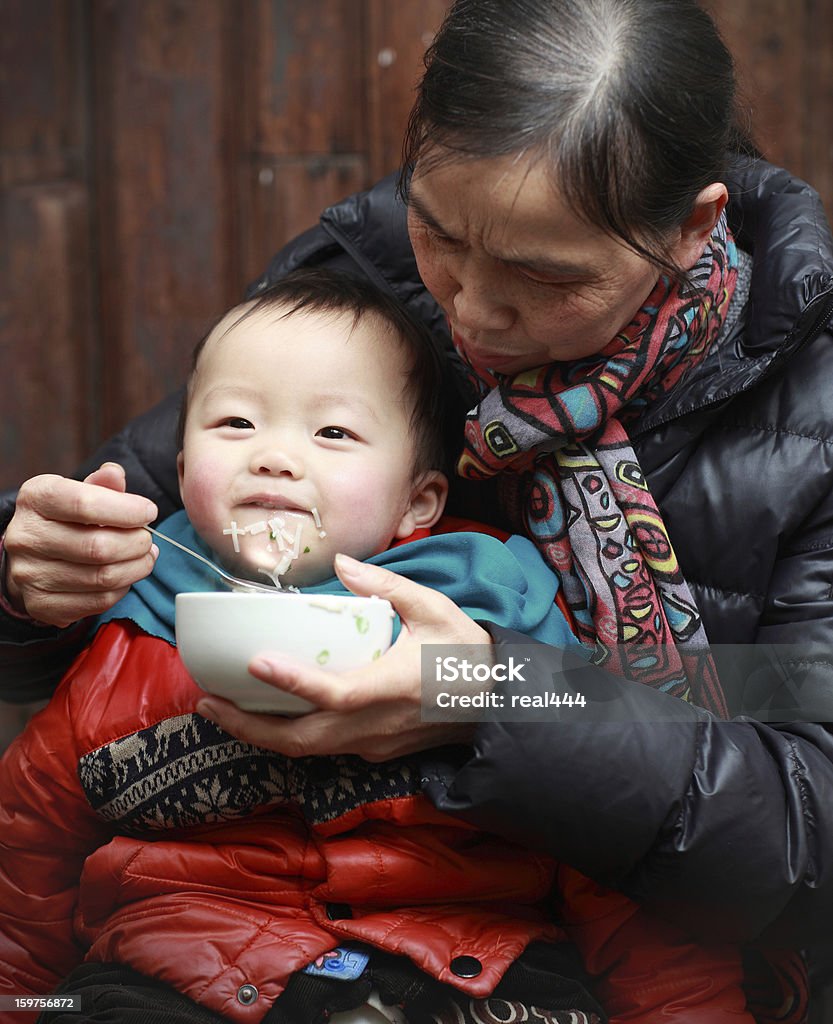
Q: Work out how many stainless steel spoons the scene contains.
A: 1